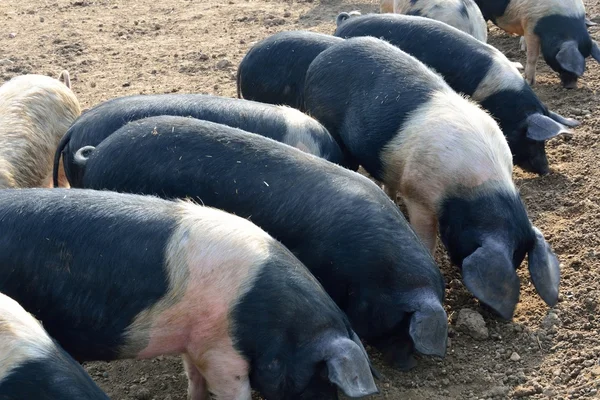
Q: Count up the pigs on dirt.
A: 10